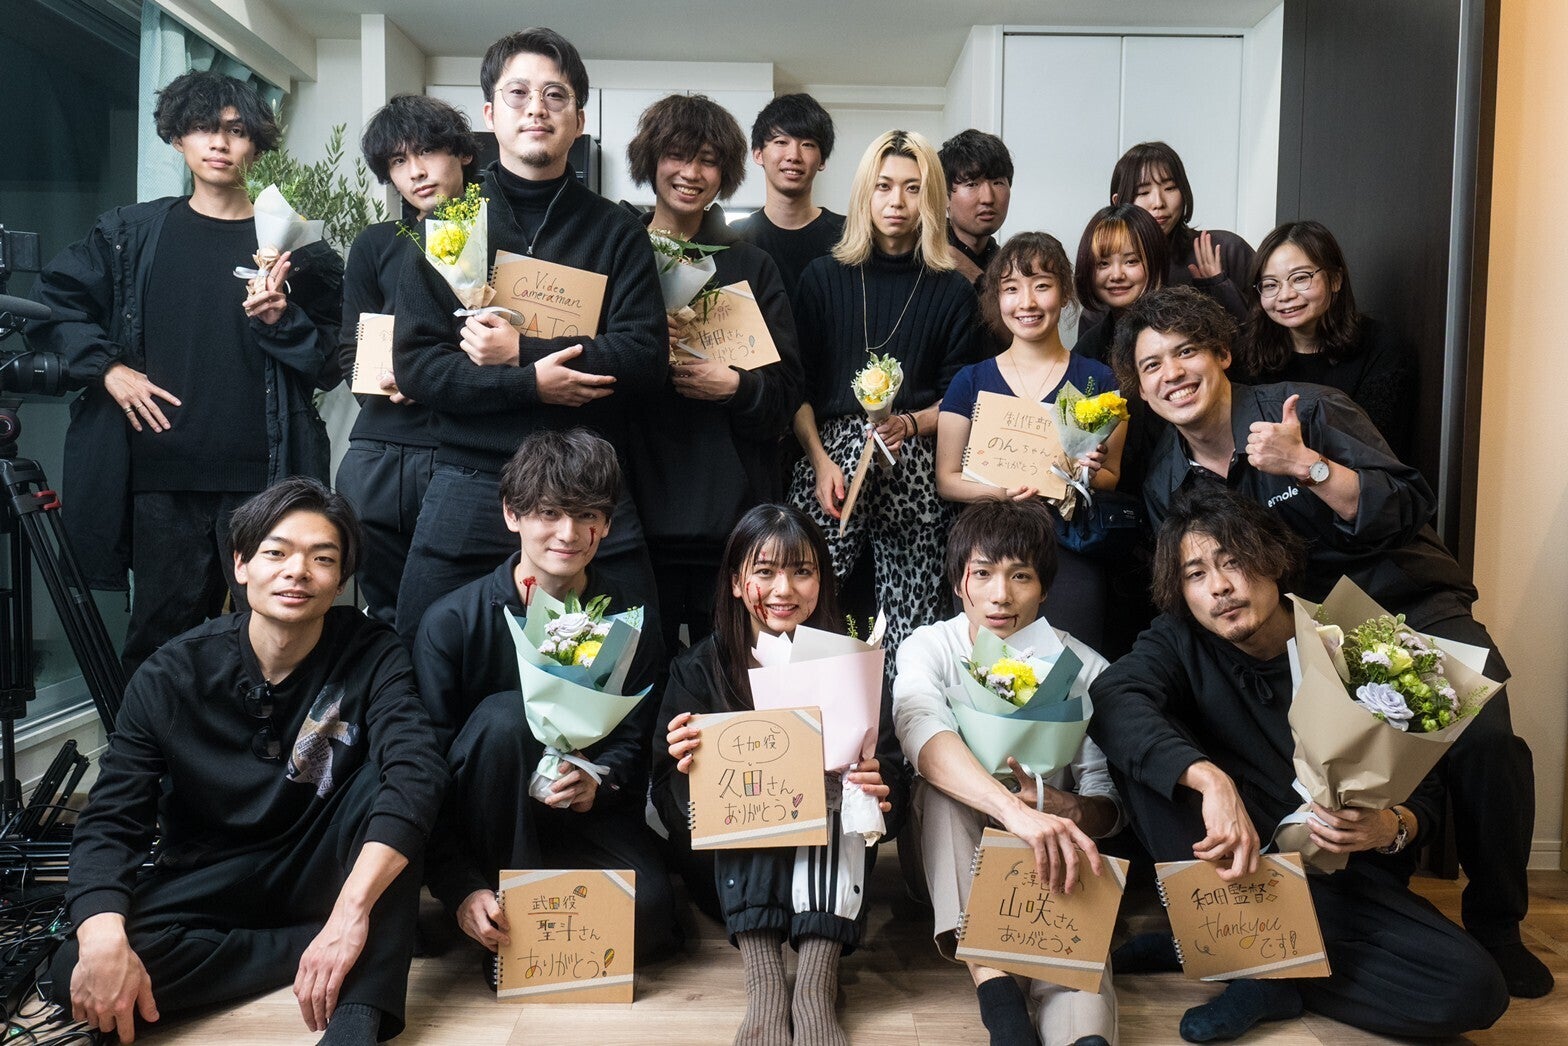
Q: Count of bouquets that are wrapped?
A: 9